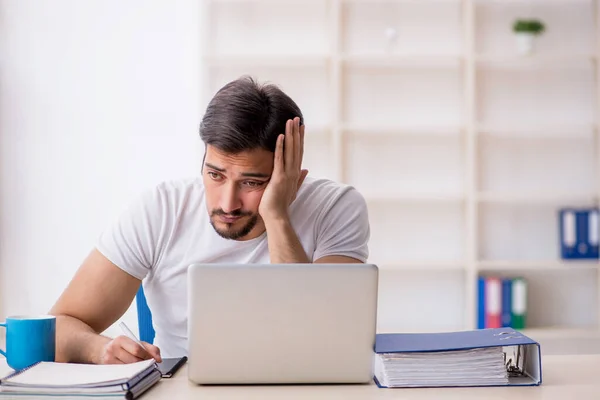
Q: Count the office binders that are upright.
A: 7